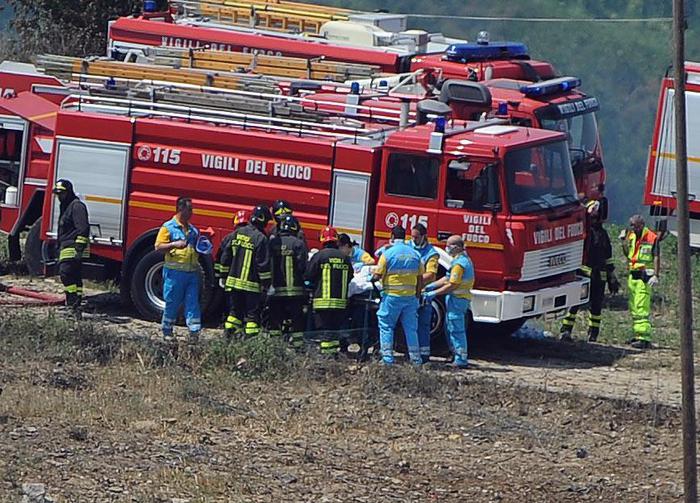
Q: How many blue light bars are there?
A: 2